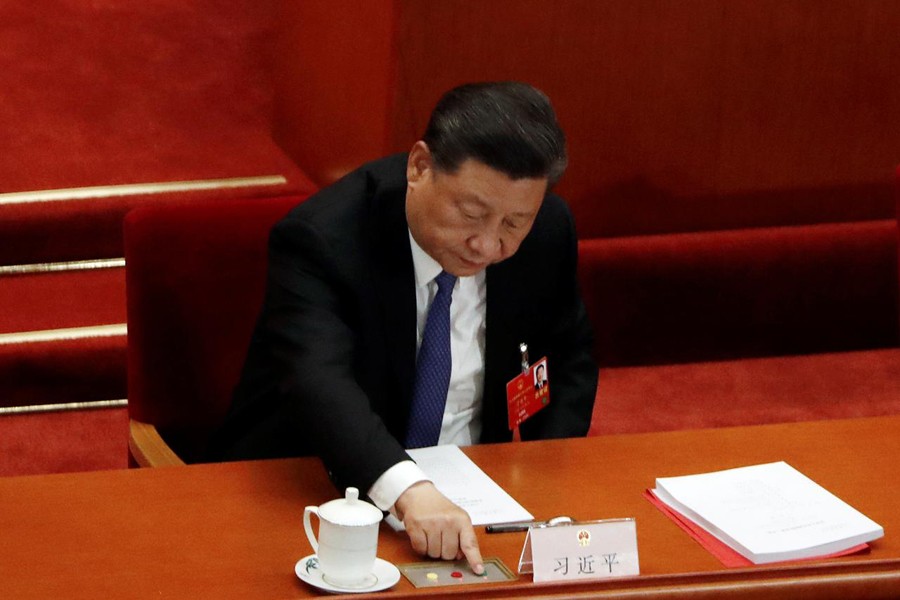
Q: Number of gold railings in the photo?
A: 4